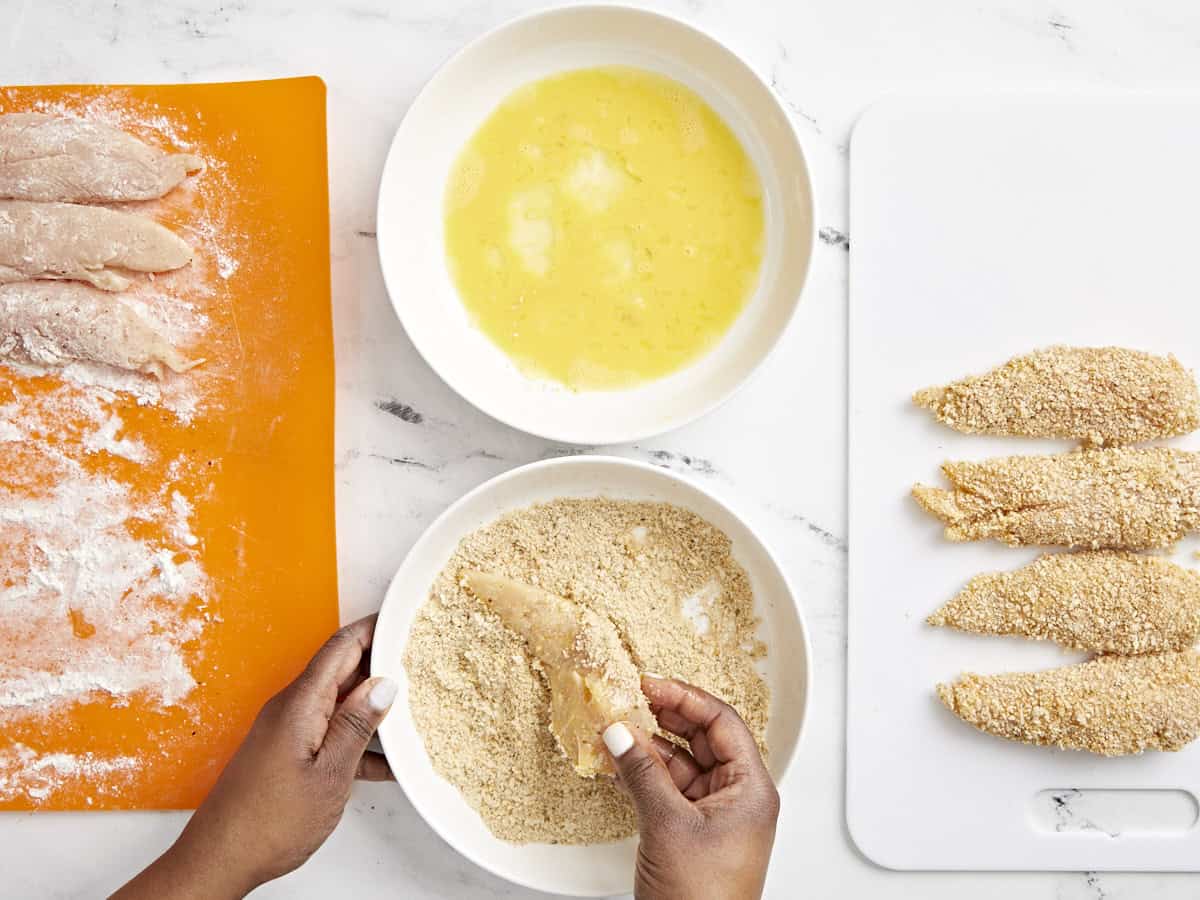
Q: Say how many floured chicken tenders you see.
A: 3